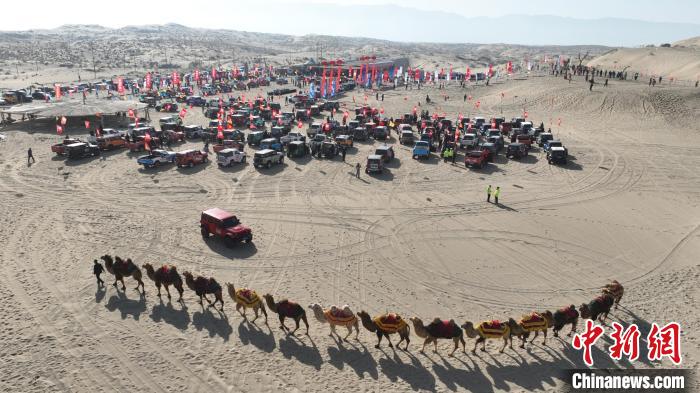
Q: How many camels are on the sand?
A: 13